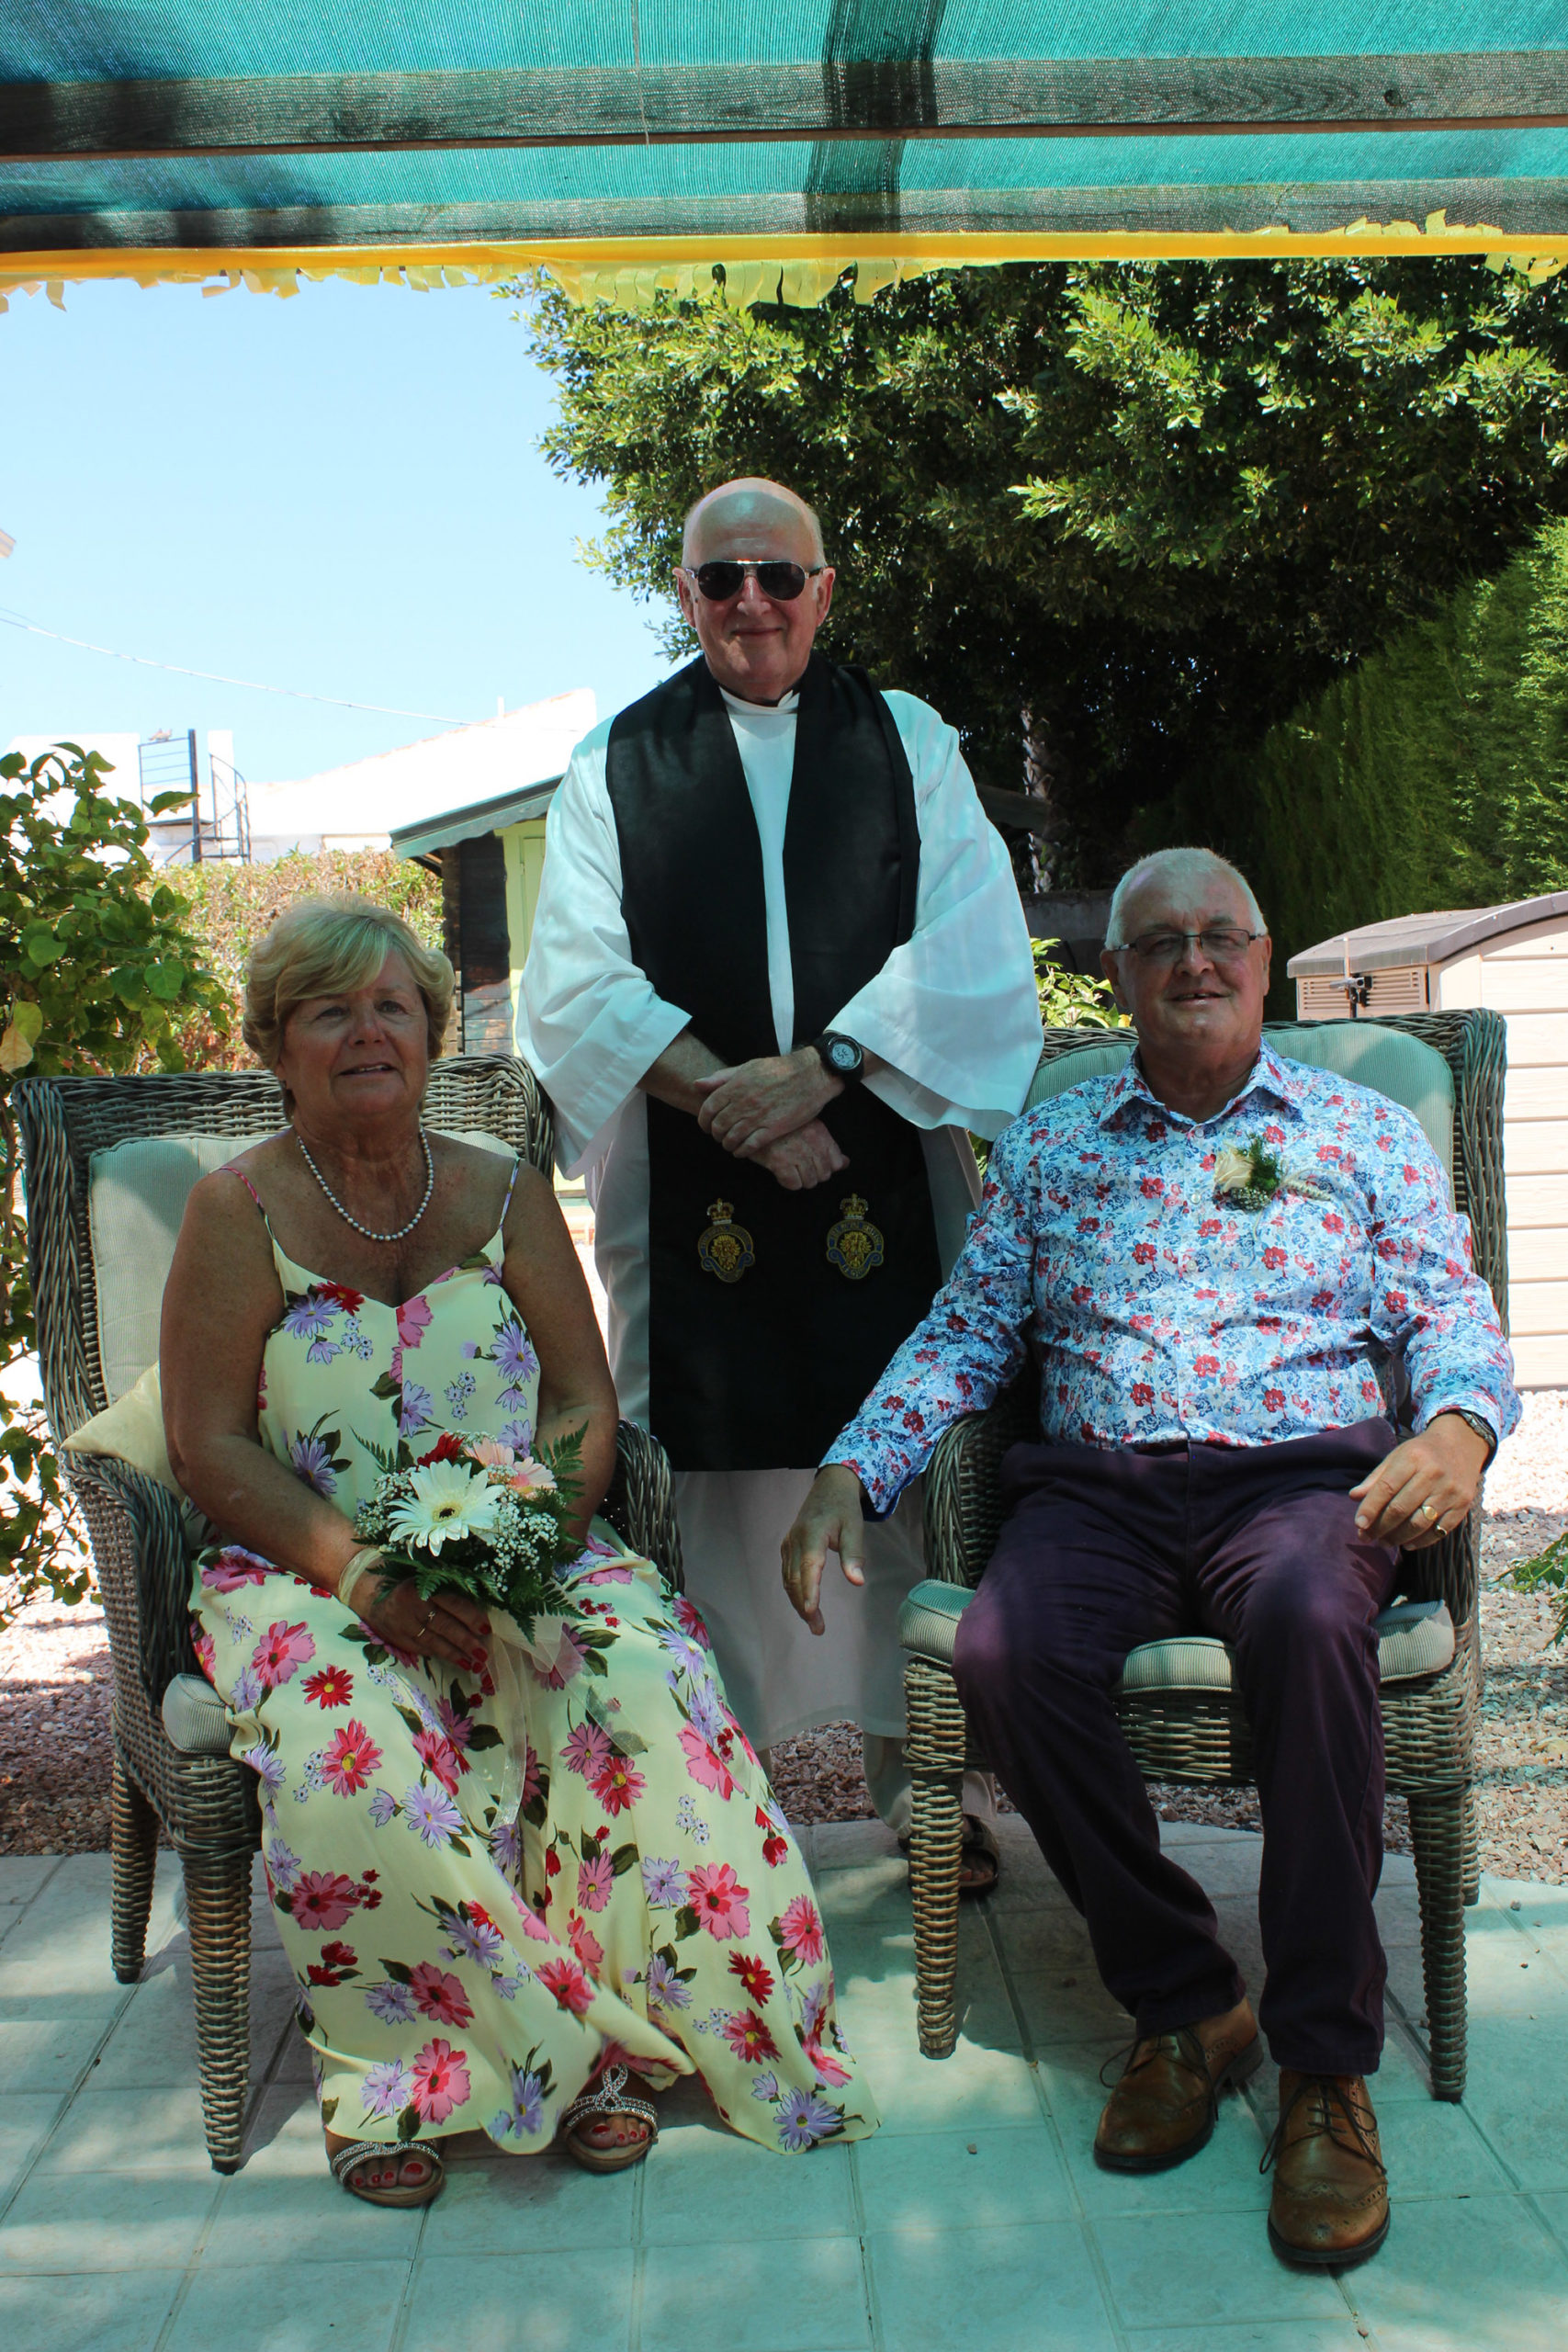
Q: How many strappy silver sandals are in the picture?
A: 2